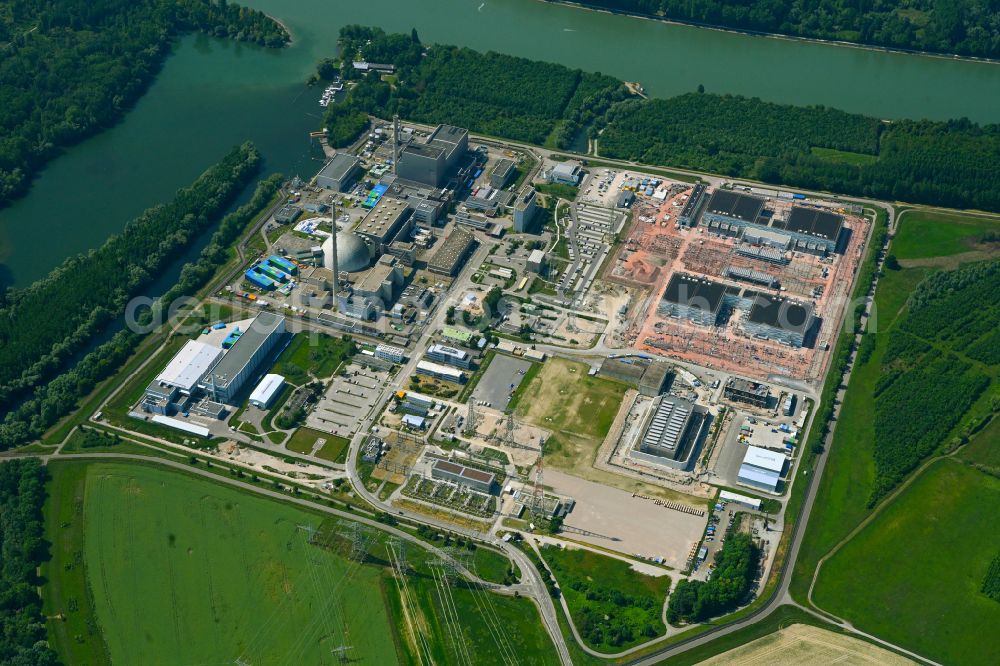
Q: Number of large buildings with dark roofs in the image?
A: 4